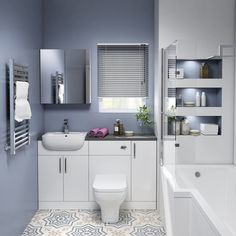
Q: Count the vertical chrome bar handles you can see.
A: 3